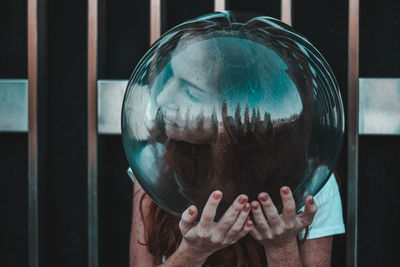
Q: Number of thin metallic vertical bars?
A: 6